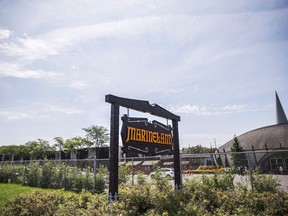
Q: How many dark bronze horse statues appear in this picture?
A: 0